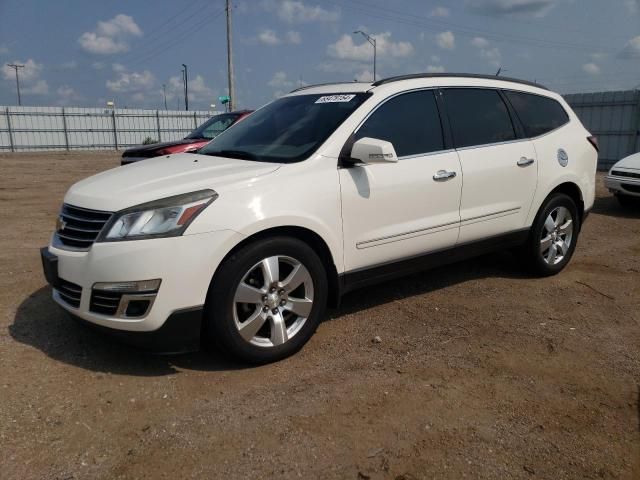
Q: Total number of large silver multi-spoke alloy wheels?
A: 2